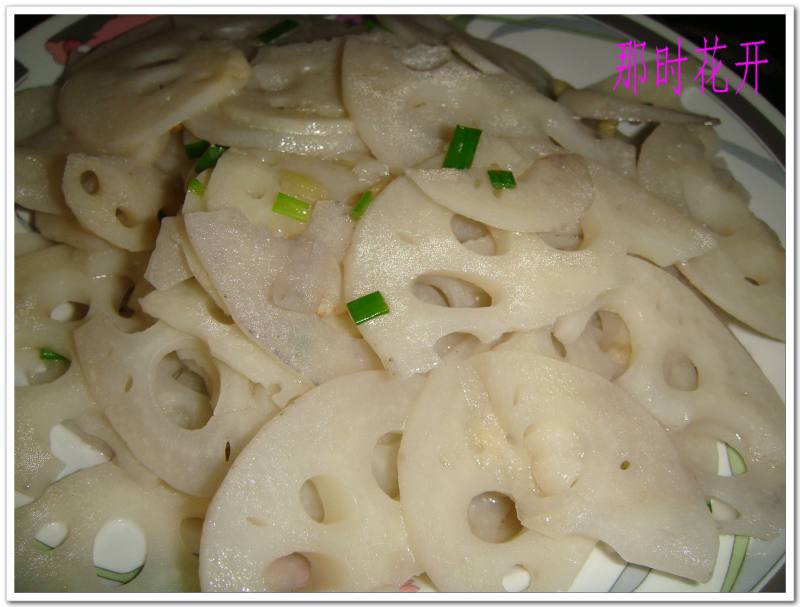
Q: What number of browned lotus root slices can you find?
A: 0